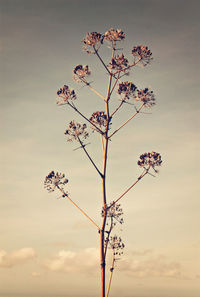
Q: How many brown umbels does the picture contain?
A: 14